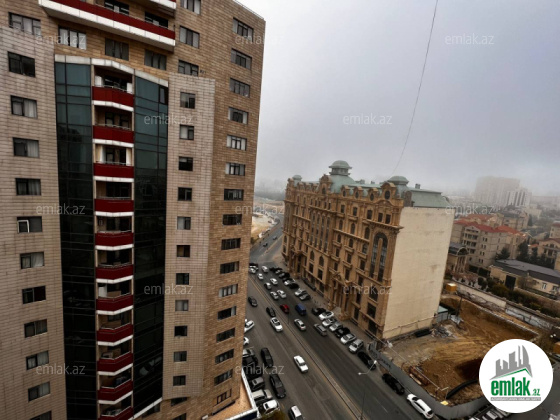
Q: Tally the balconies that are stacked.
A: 11